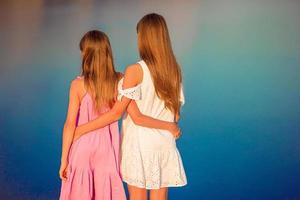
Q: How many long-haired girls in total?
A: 2